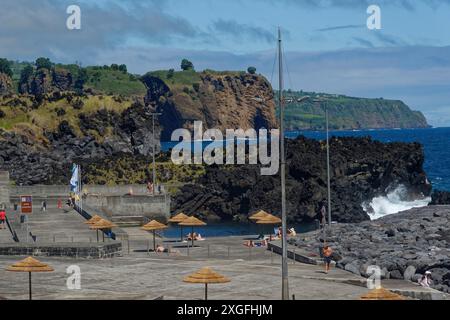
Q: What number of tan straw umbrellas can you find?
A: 10